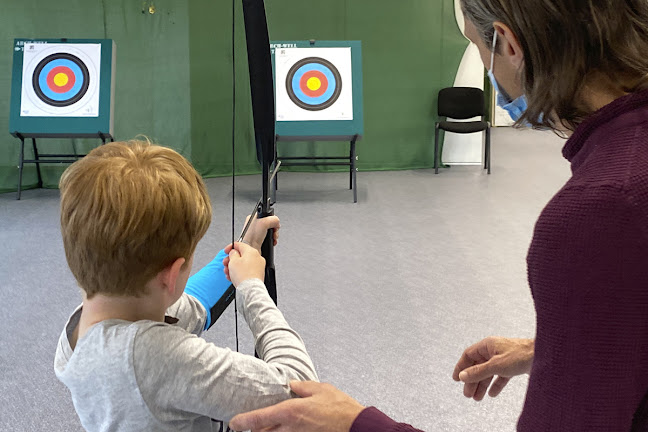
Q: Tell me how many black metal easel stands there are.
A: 2